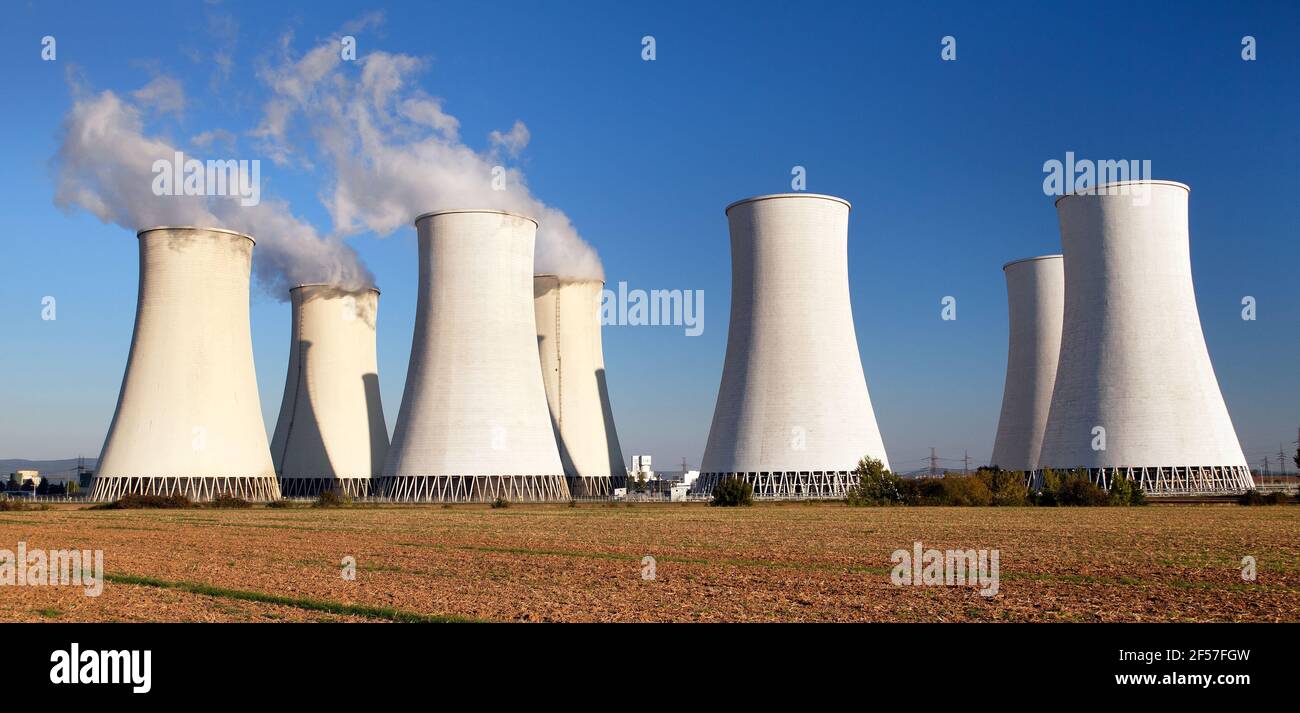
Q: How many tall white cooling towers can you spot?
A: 7